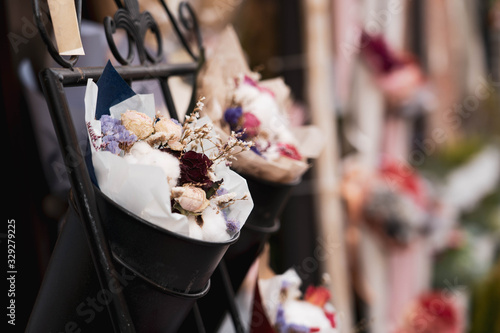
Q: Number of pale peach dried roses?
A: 3